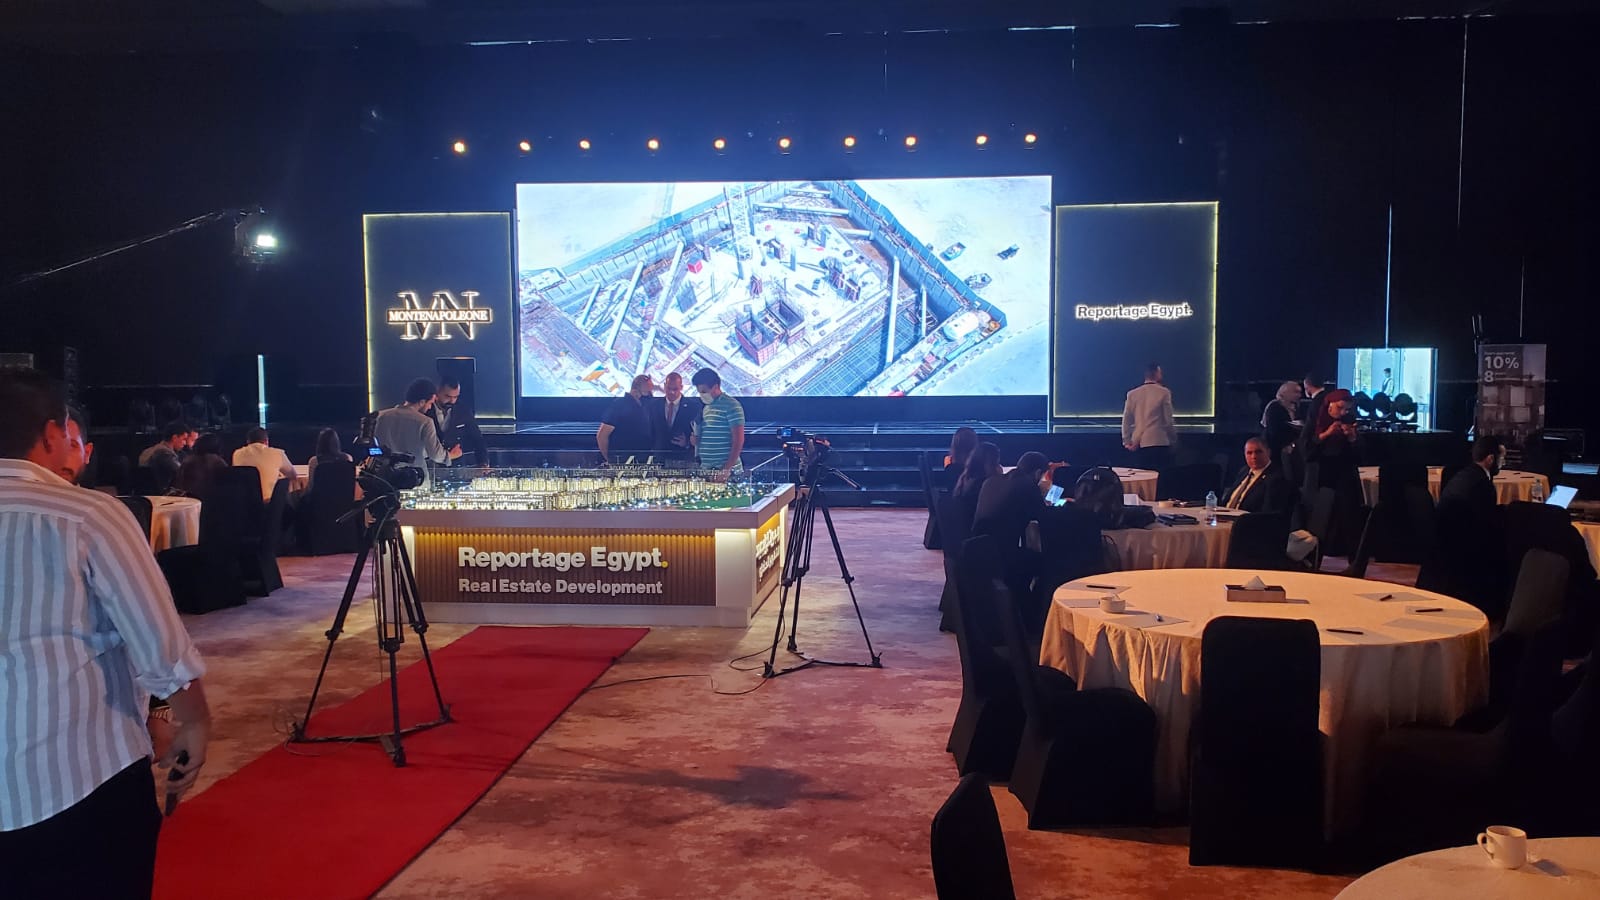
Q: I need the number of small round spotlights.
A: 10